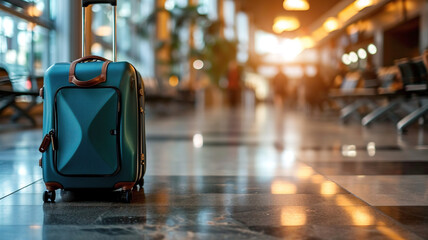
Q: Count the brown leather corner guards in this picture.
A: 2